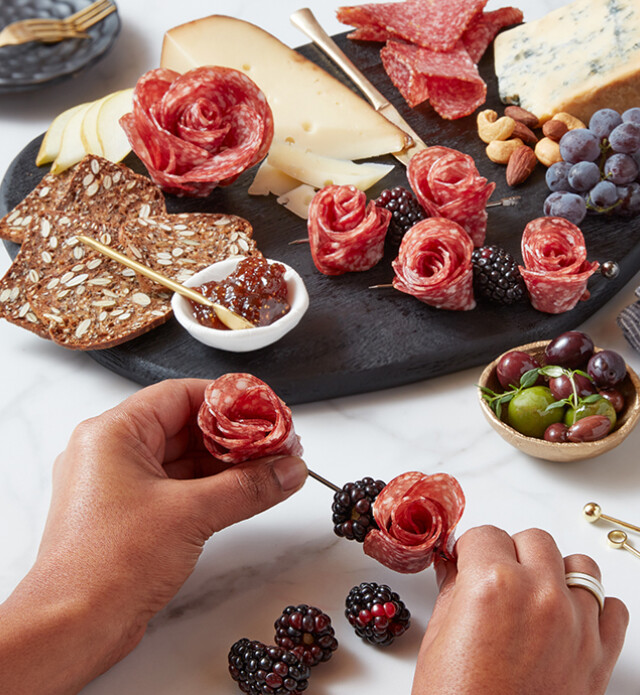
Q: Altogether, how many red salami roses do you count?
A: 7